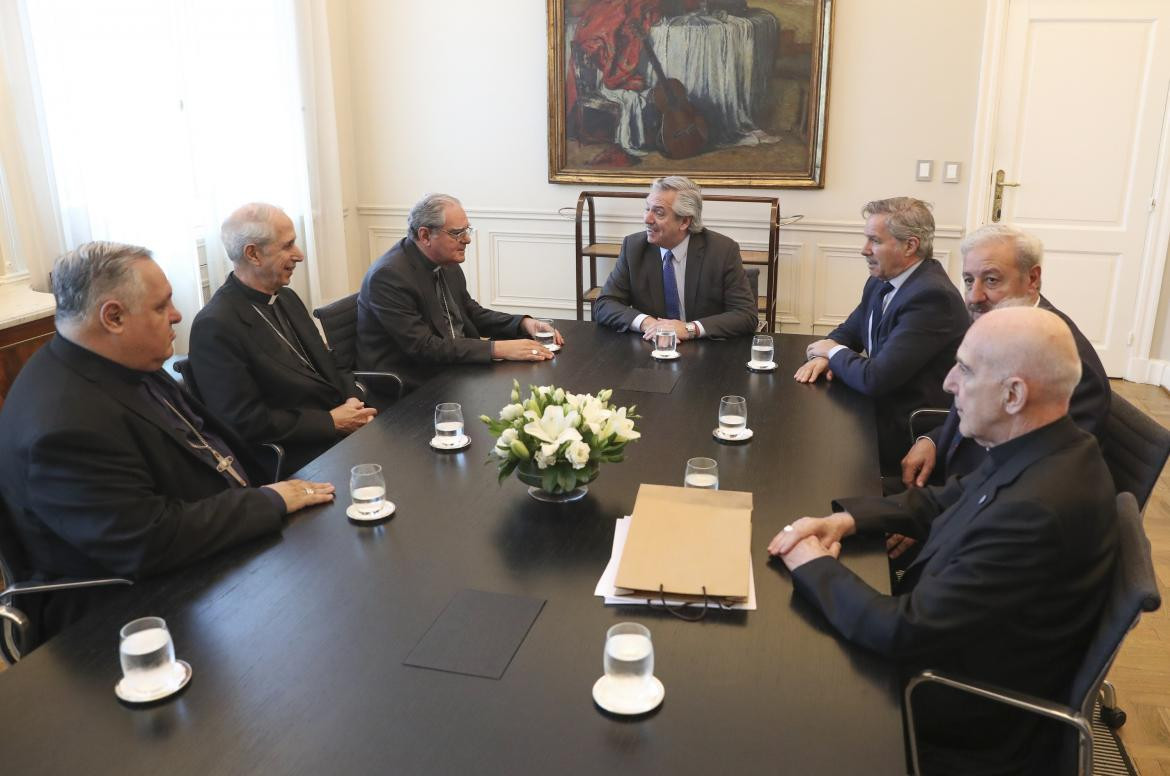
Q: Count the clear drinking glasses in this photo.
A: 9